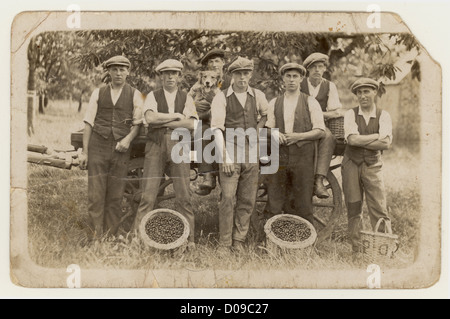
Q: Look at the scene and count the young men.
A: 7